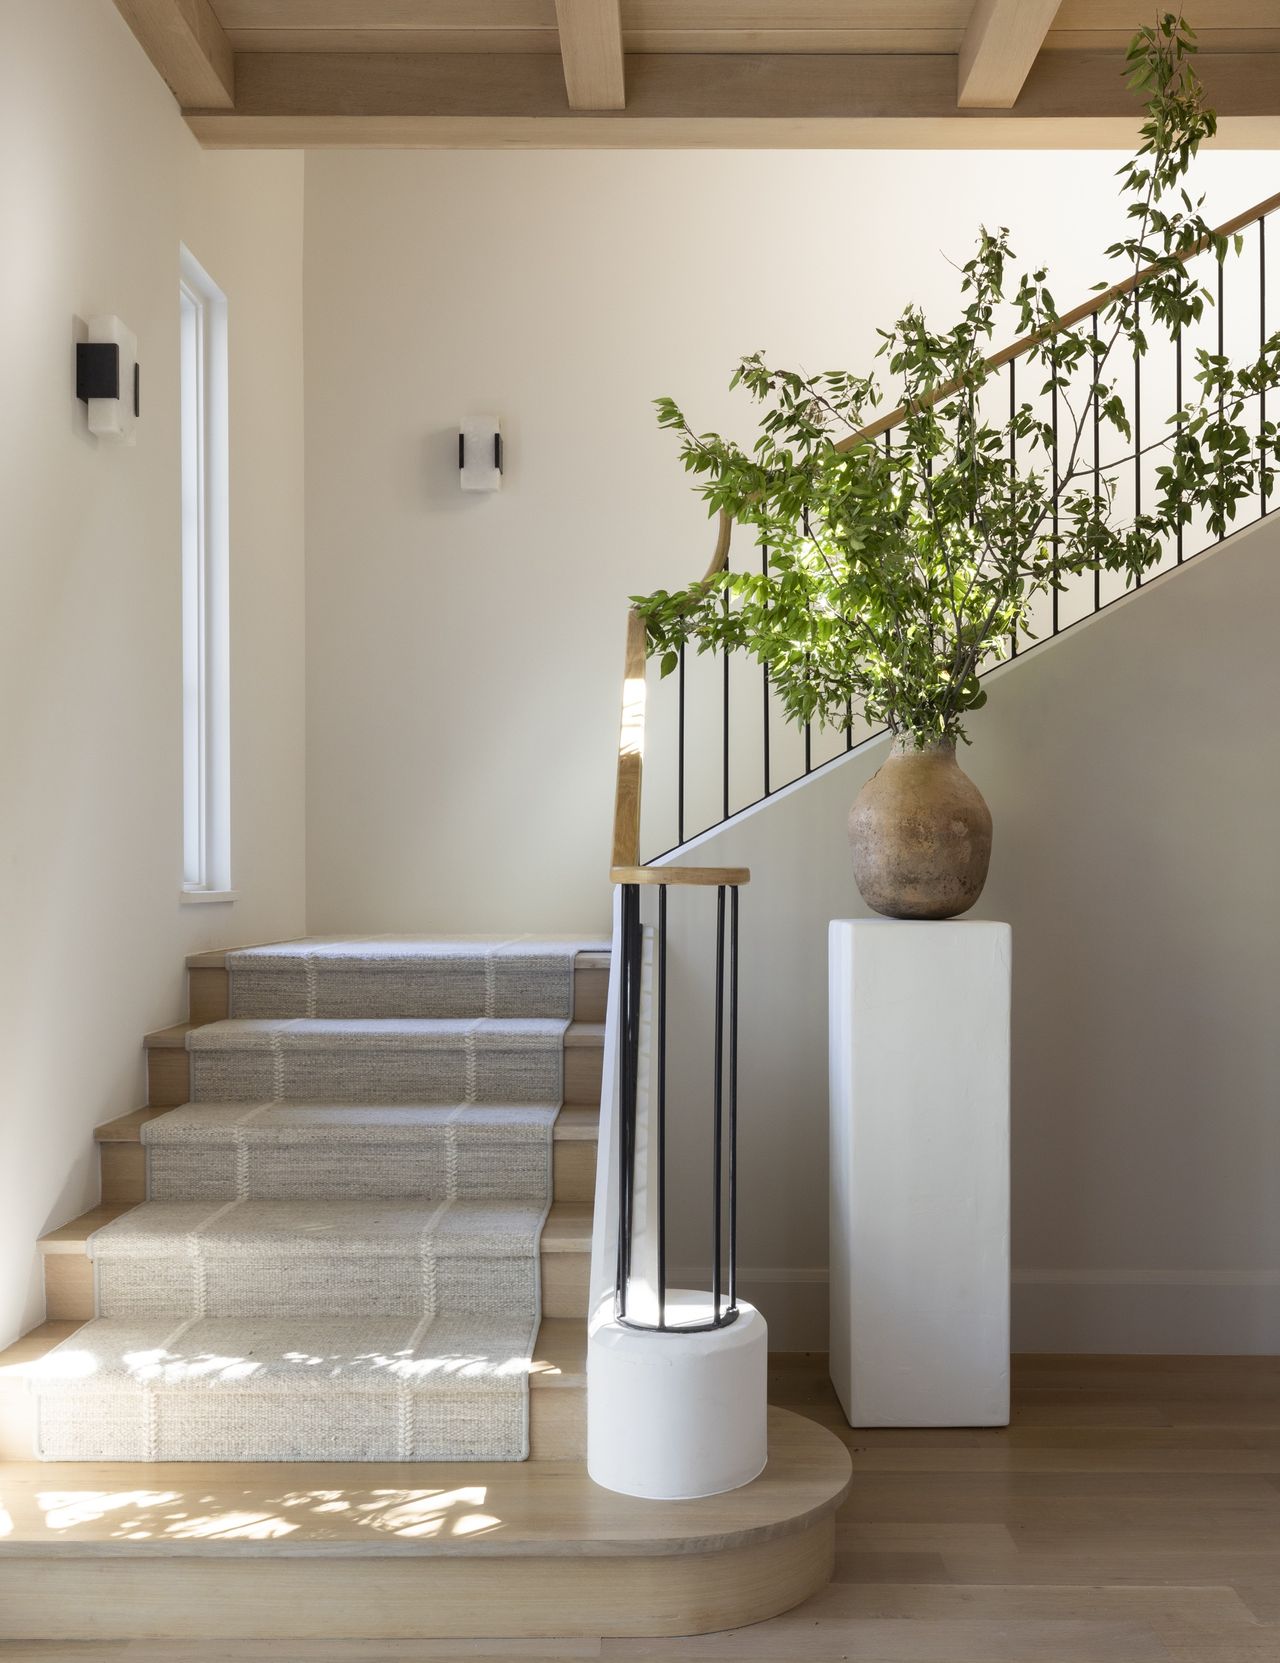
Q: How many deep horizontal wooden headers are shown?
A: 1